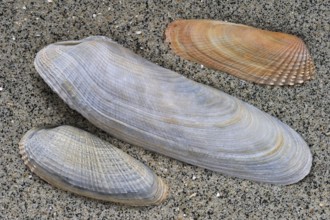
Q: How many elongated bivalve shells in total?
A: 3